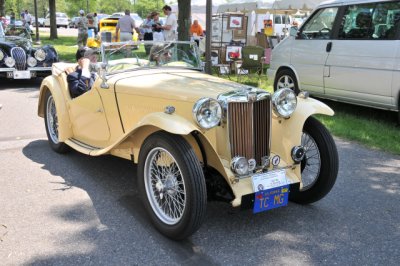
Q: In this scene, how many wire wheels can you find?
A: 3